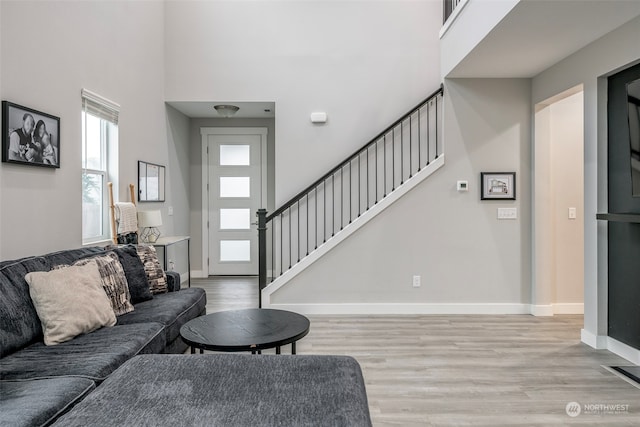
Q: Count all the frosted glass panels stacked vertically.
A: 4